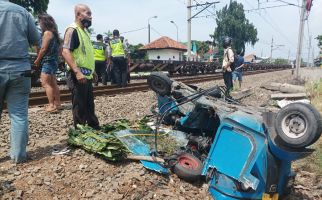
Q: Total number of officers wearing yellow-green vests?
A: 3